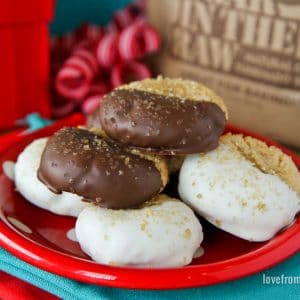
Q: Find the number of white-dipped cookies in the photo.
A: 3